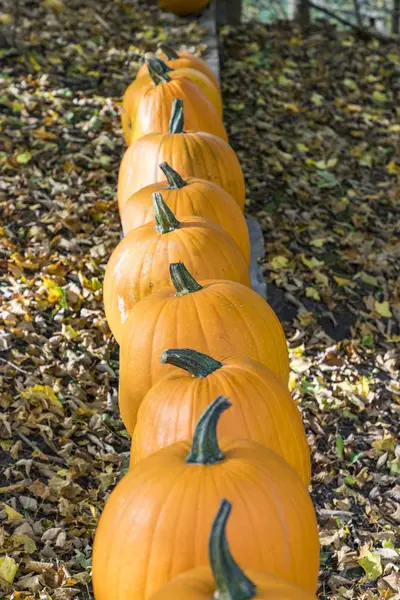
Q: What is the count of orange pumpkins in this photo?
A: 11